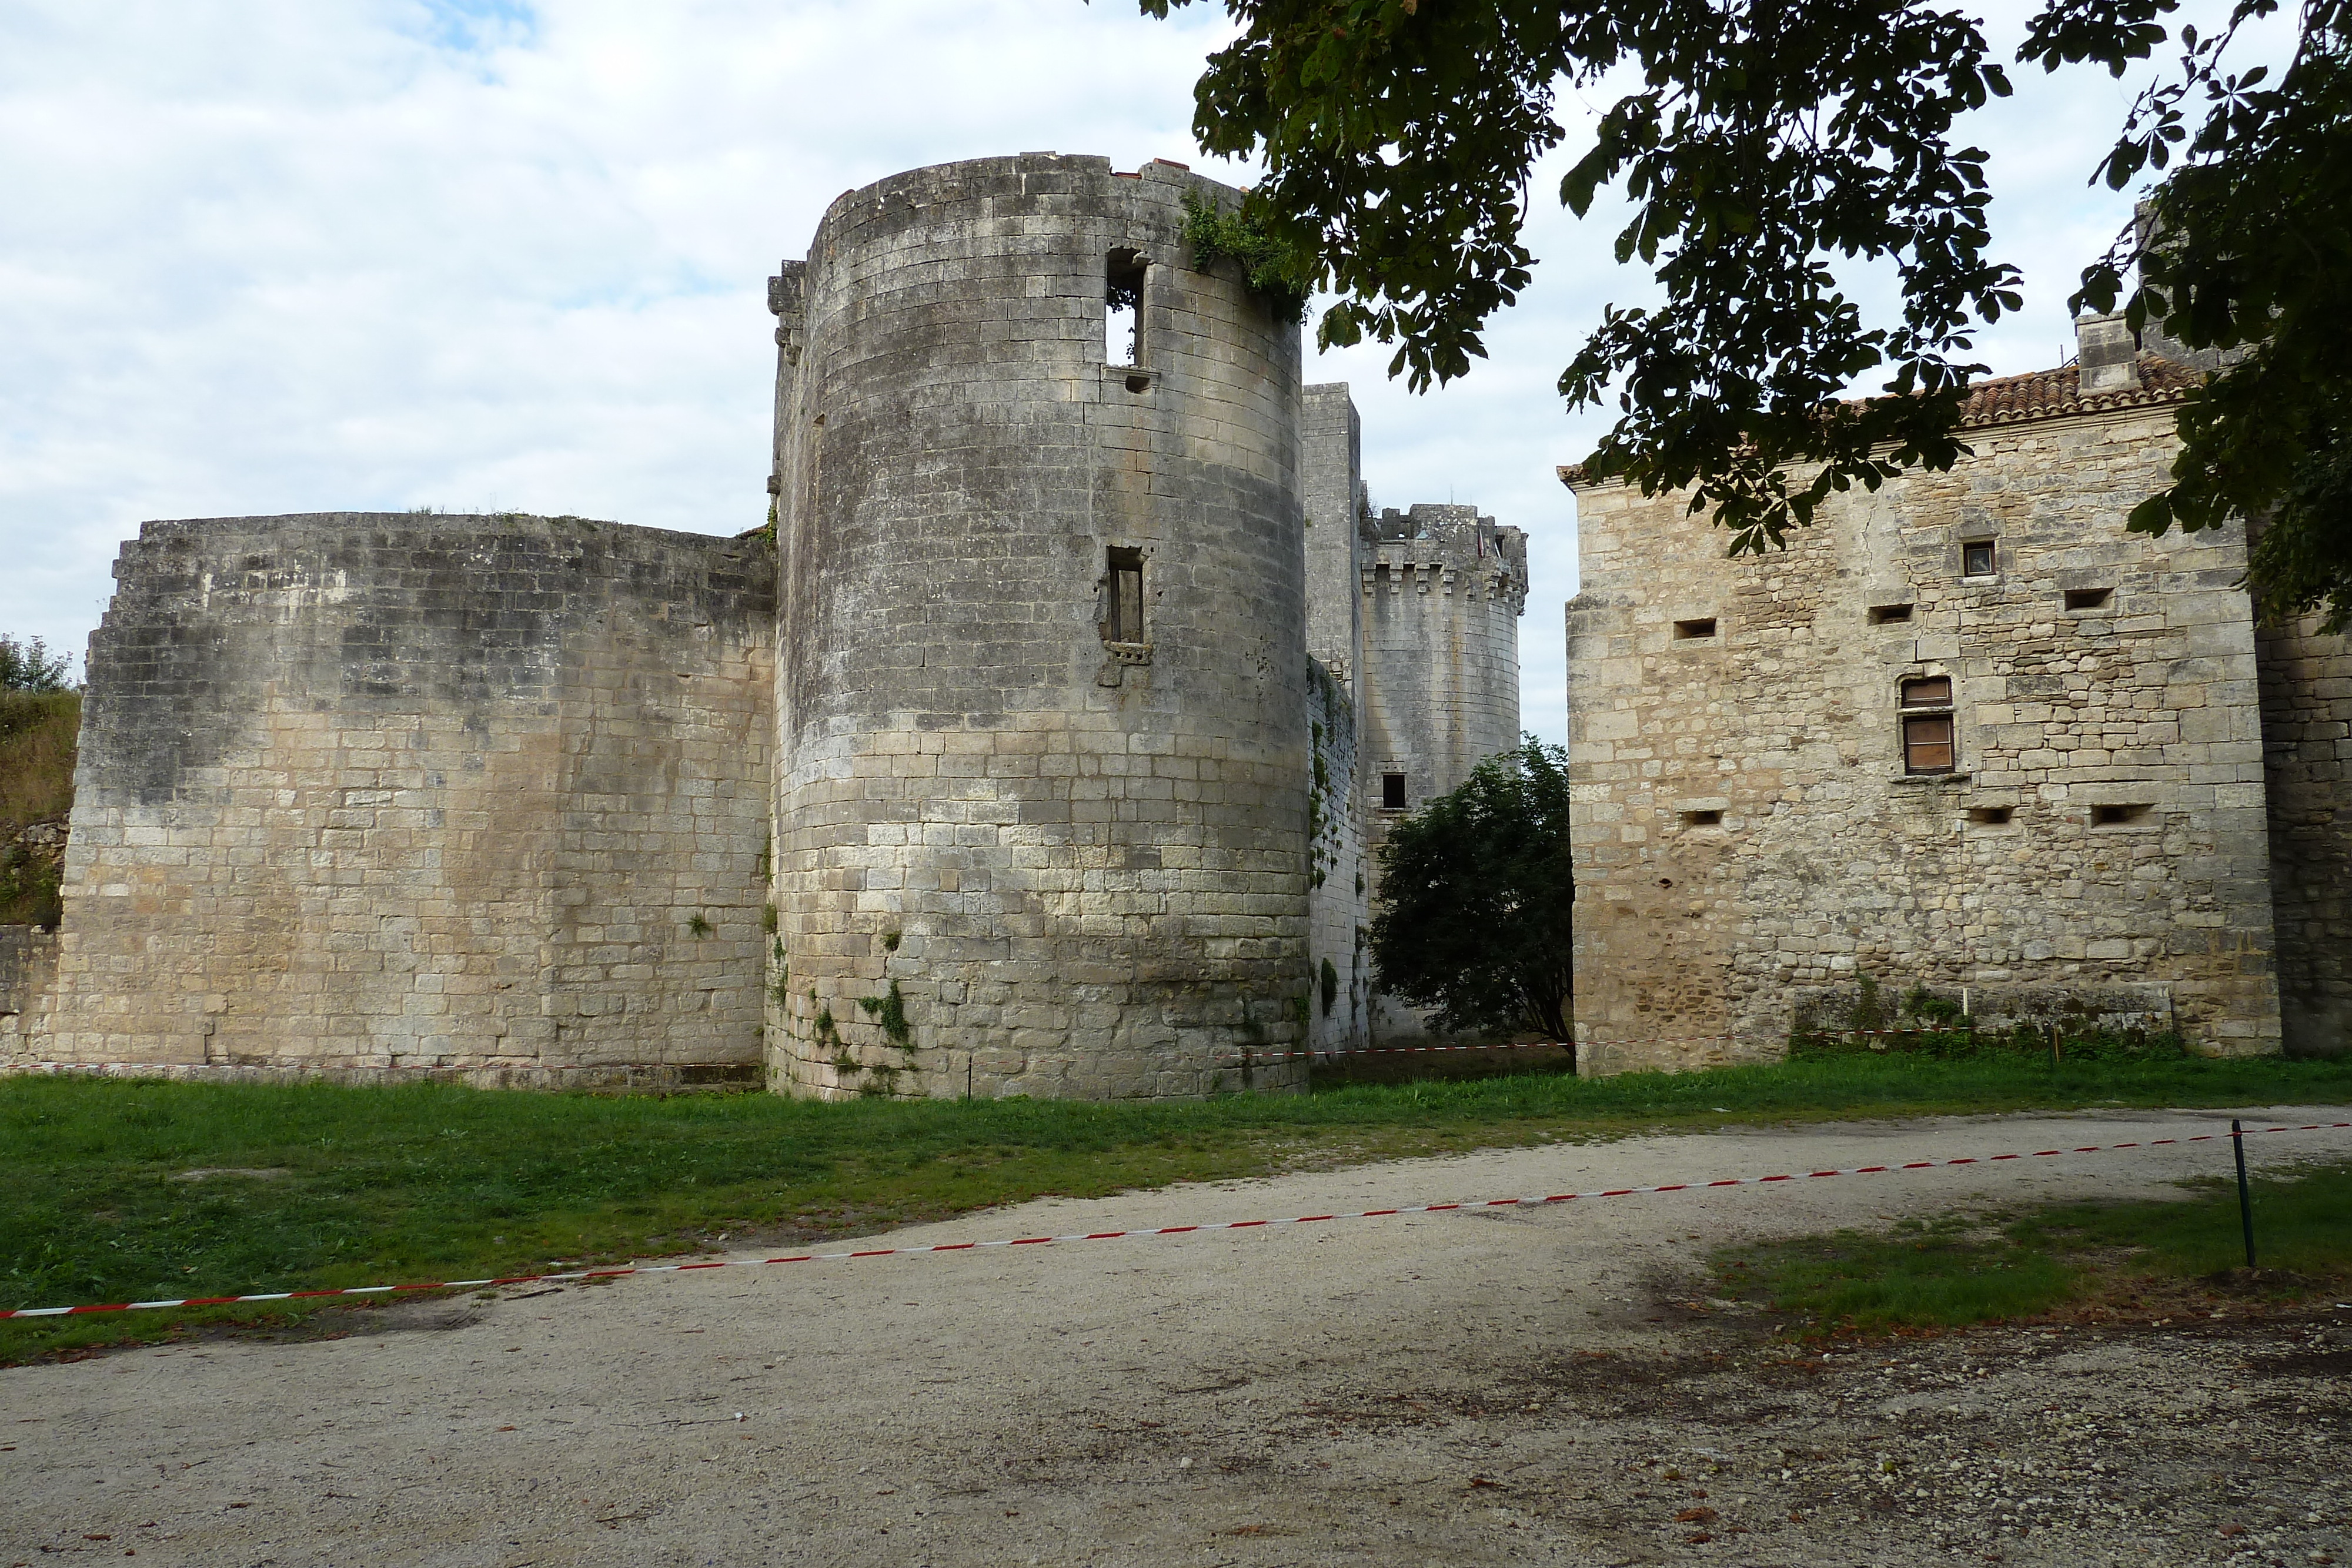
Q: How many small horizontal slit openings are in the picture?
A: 6